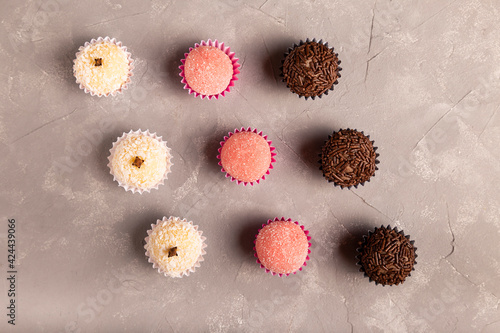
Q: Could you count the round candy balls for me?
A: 9